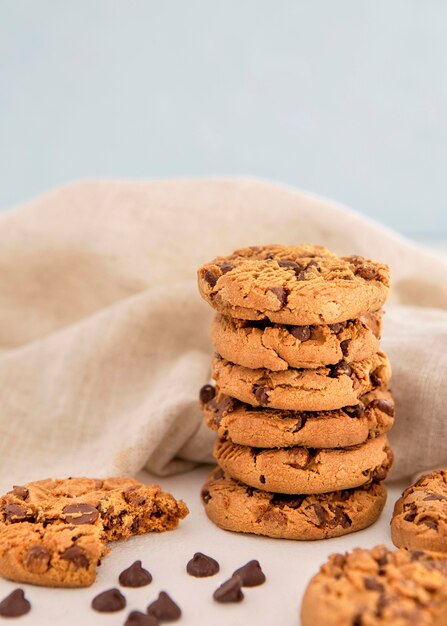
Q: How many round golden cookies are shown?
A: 9